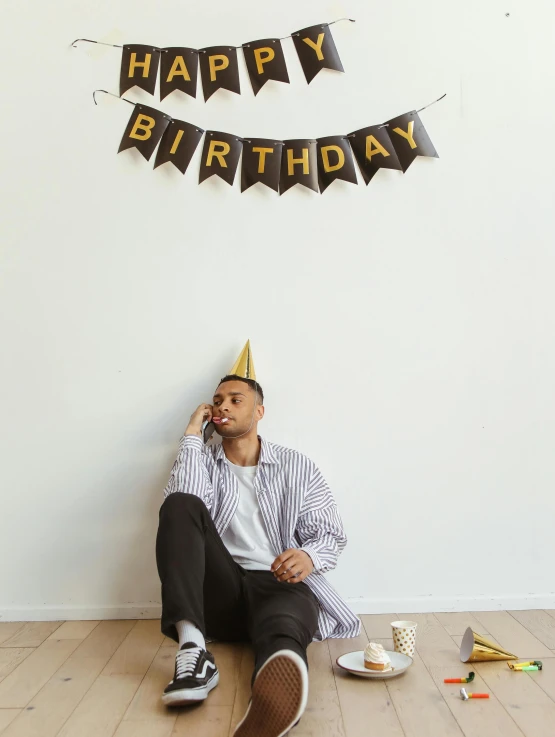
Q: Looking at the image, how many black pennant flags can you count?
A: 13